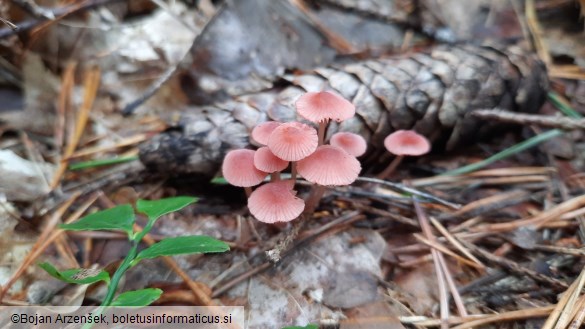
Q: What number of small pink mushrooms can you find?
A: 9